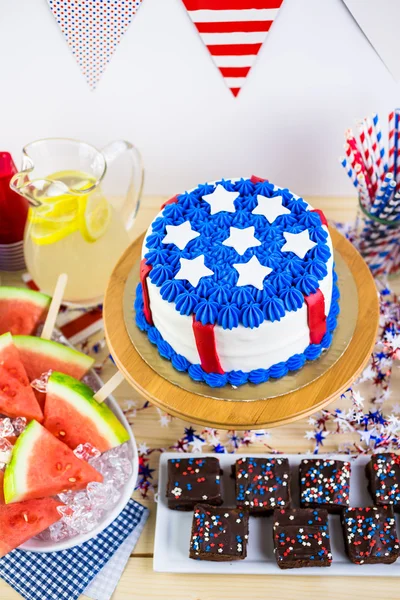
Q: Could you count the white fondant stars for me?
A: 7